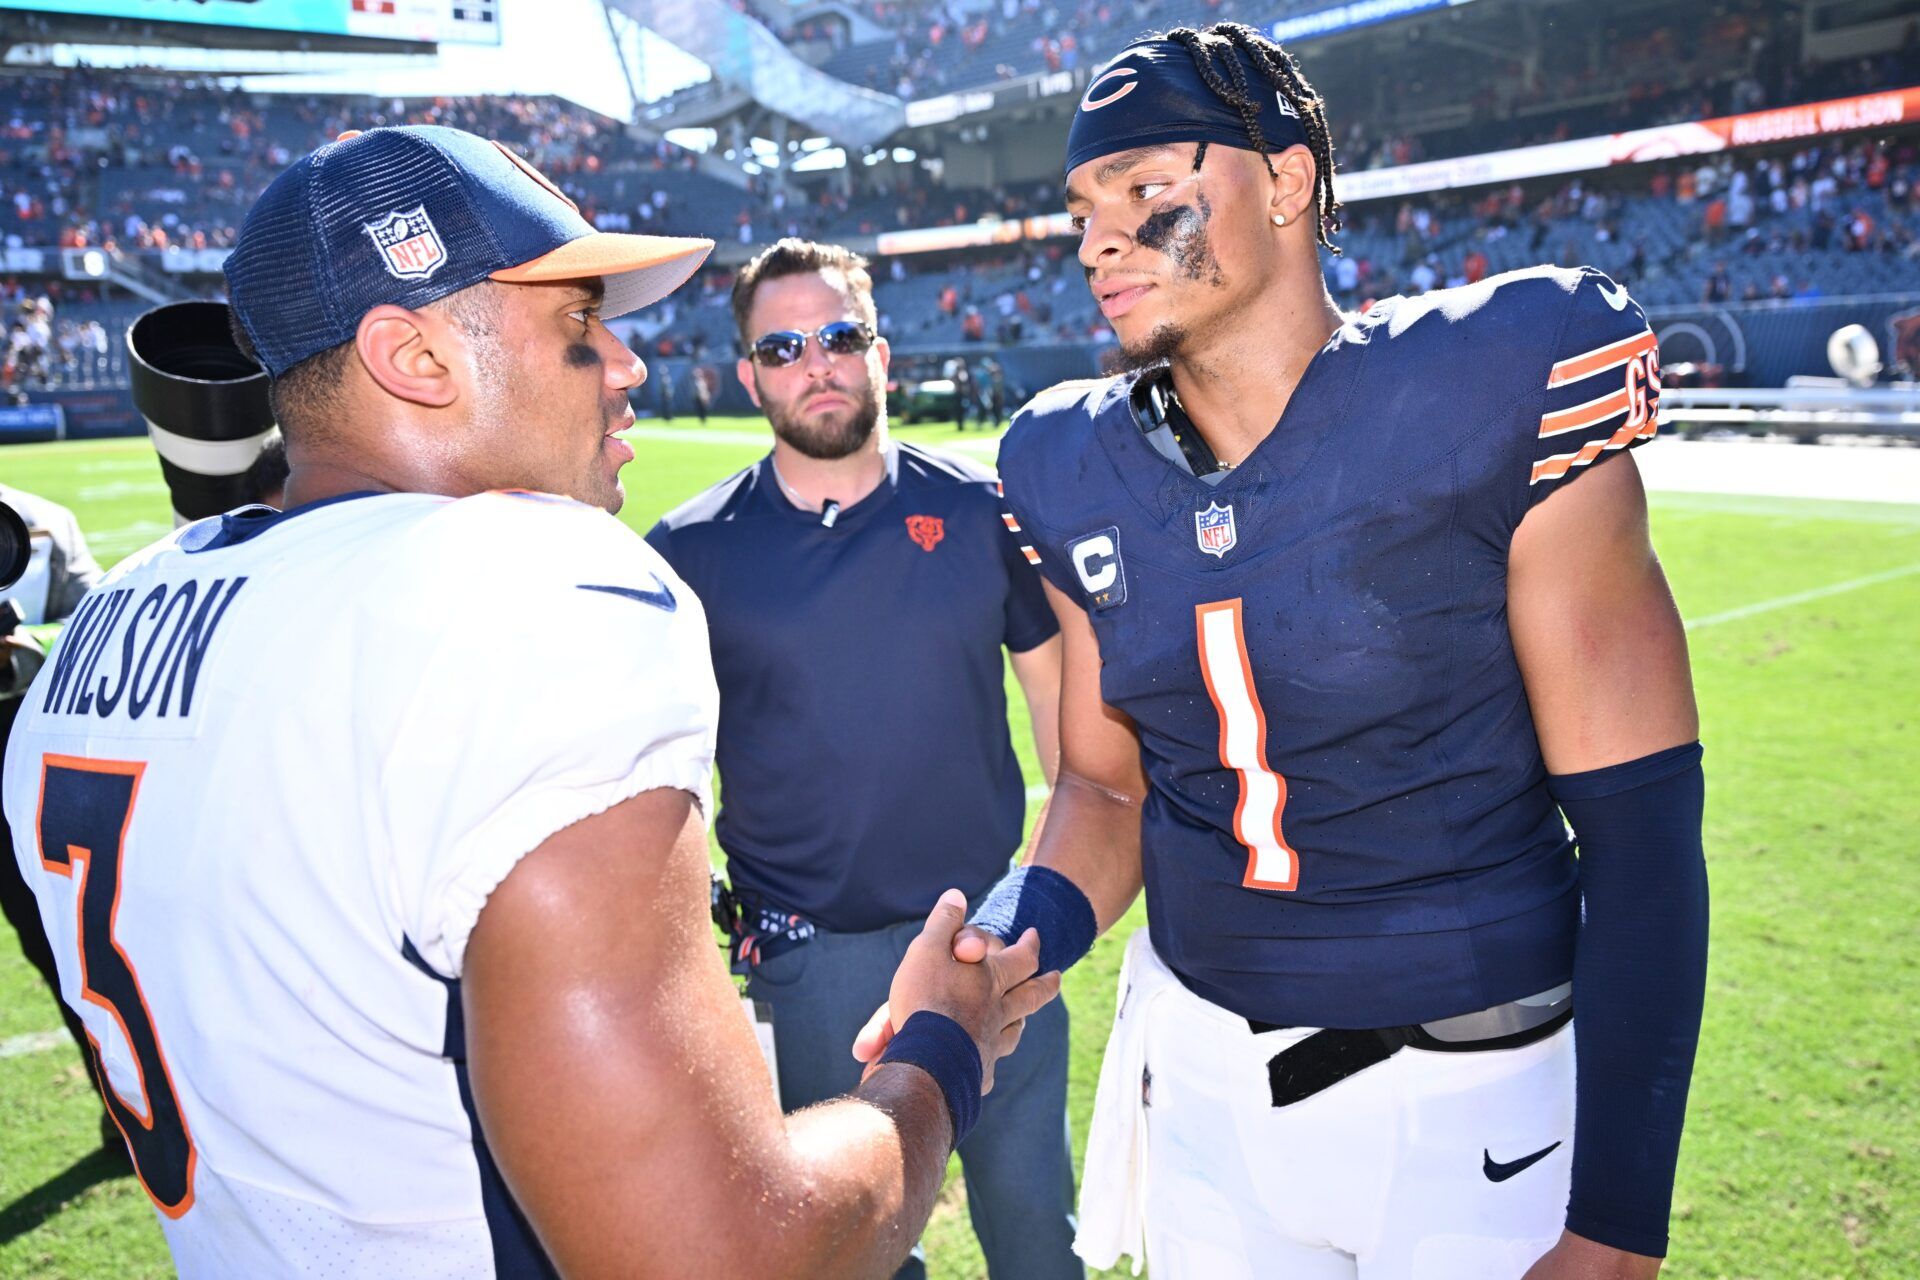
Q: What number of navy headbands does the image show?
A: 1